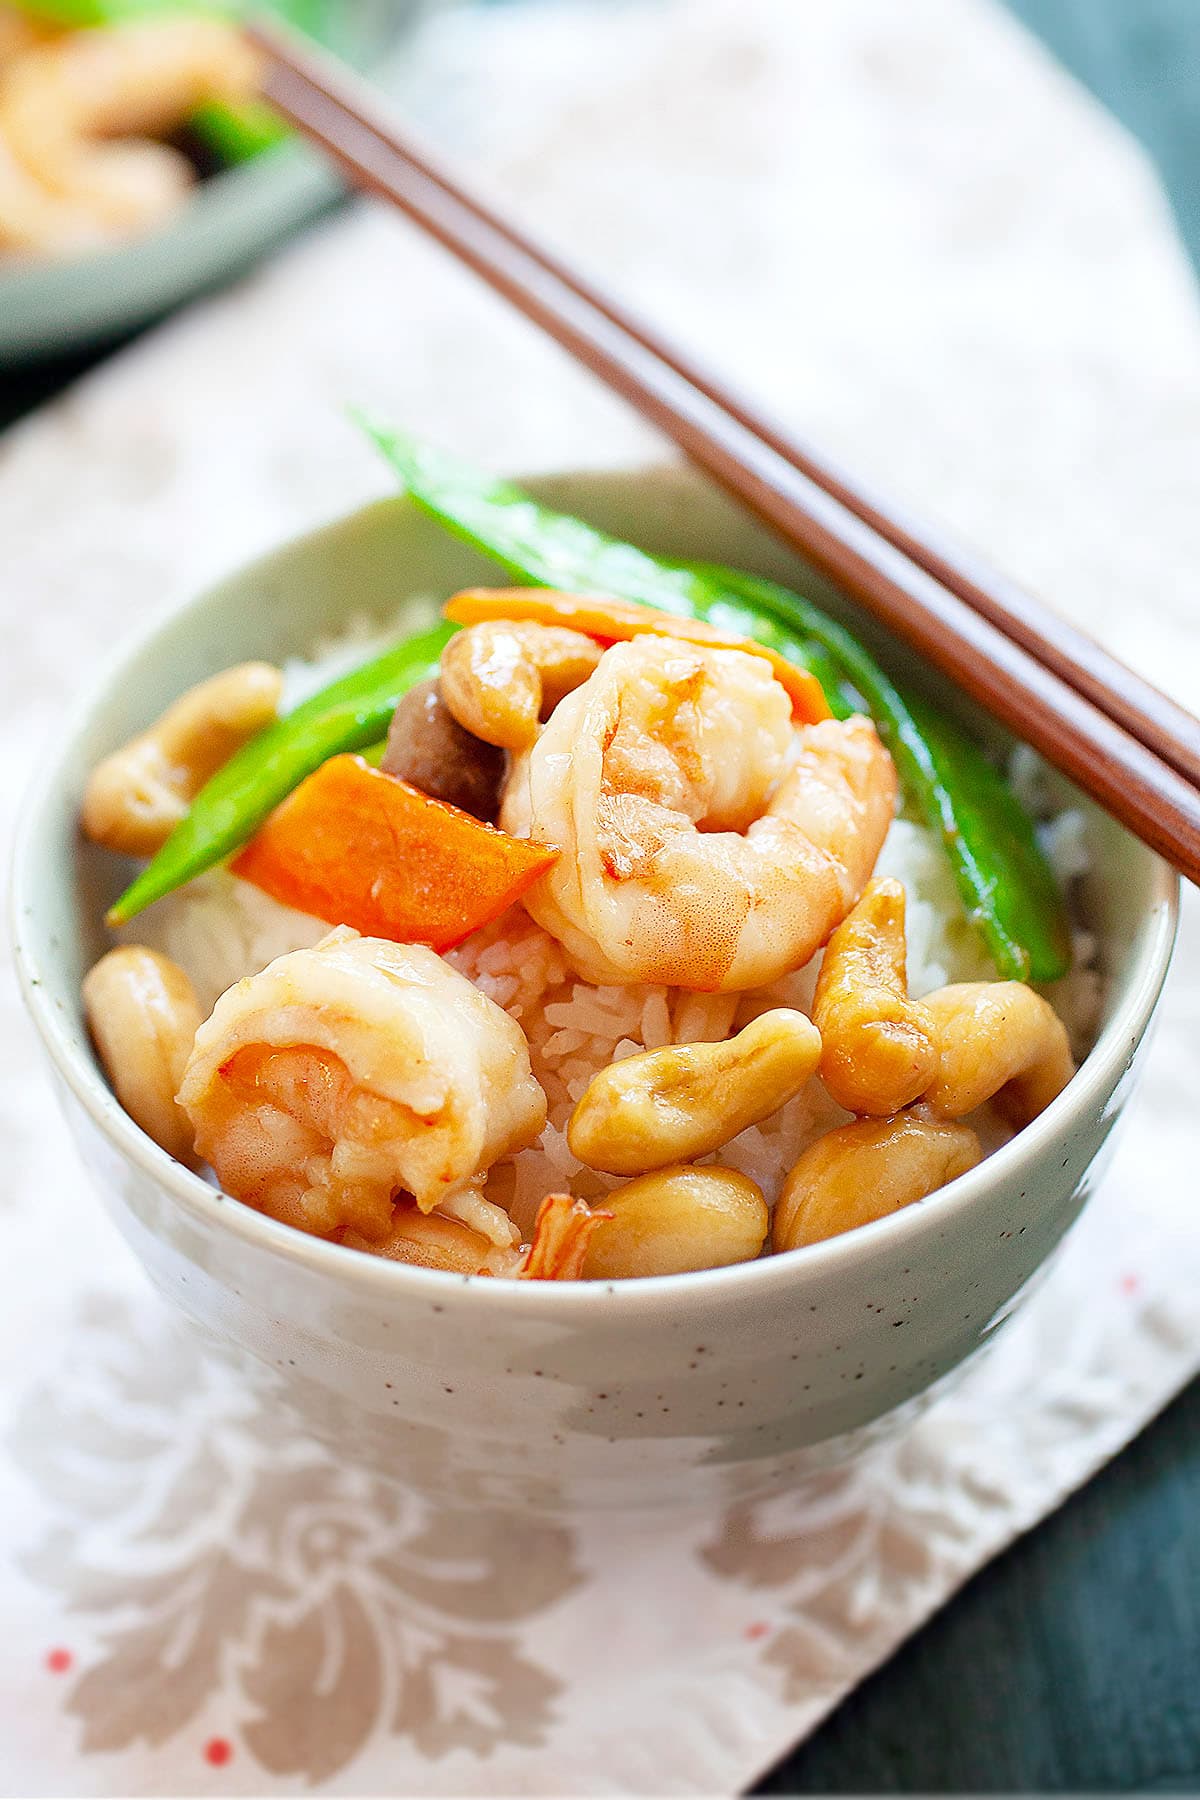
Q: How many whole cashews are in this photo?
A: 8